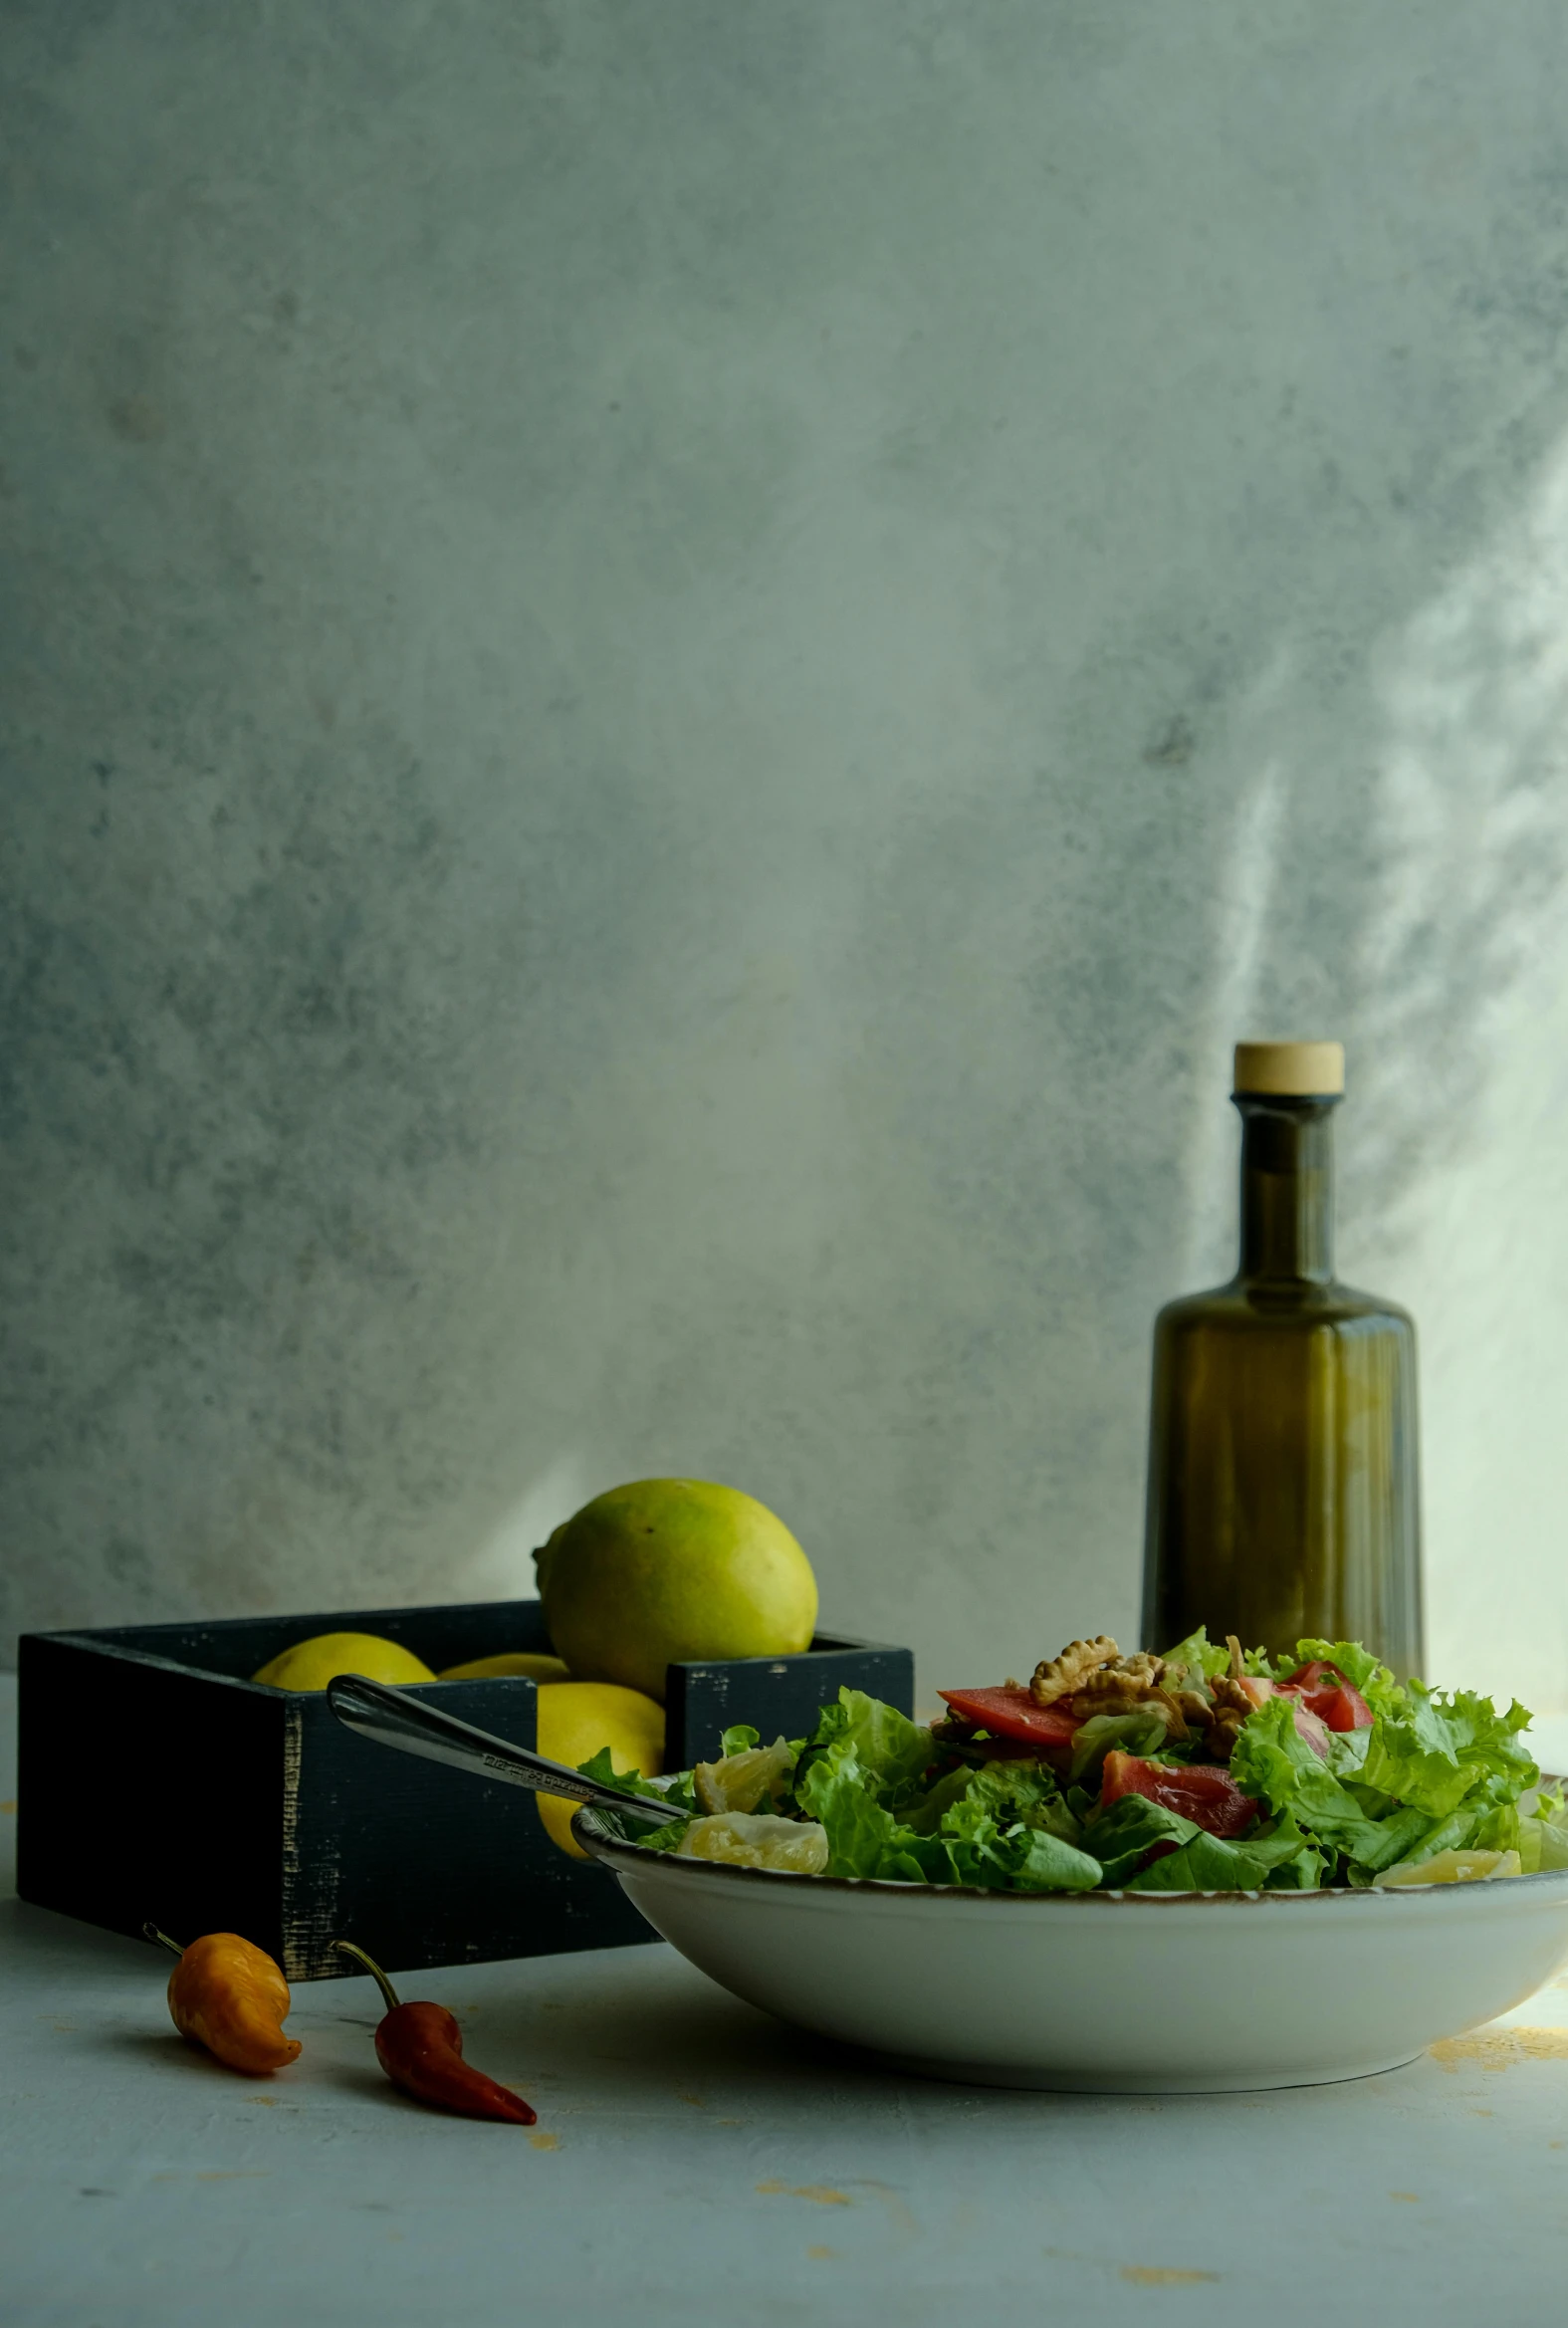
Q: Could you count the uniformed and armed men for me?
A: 0